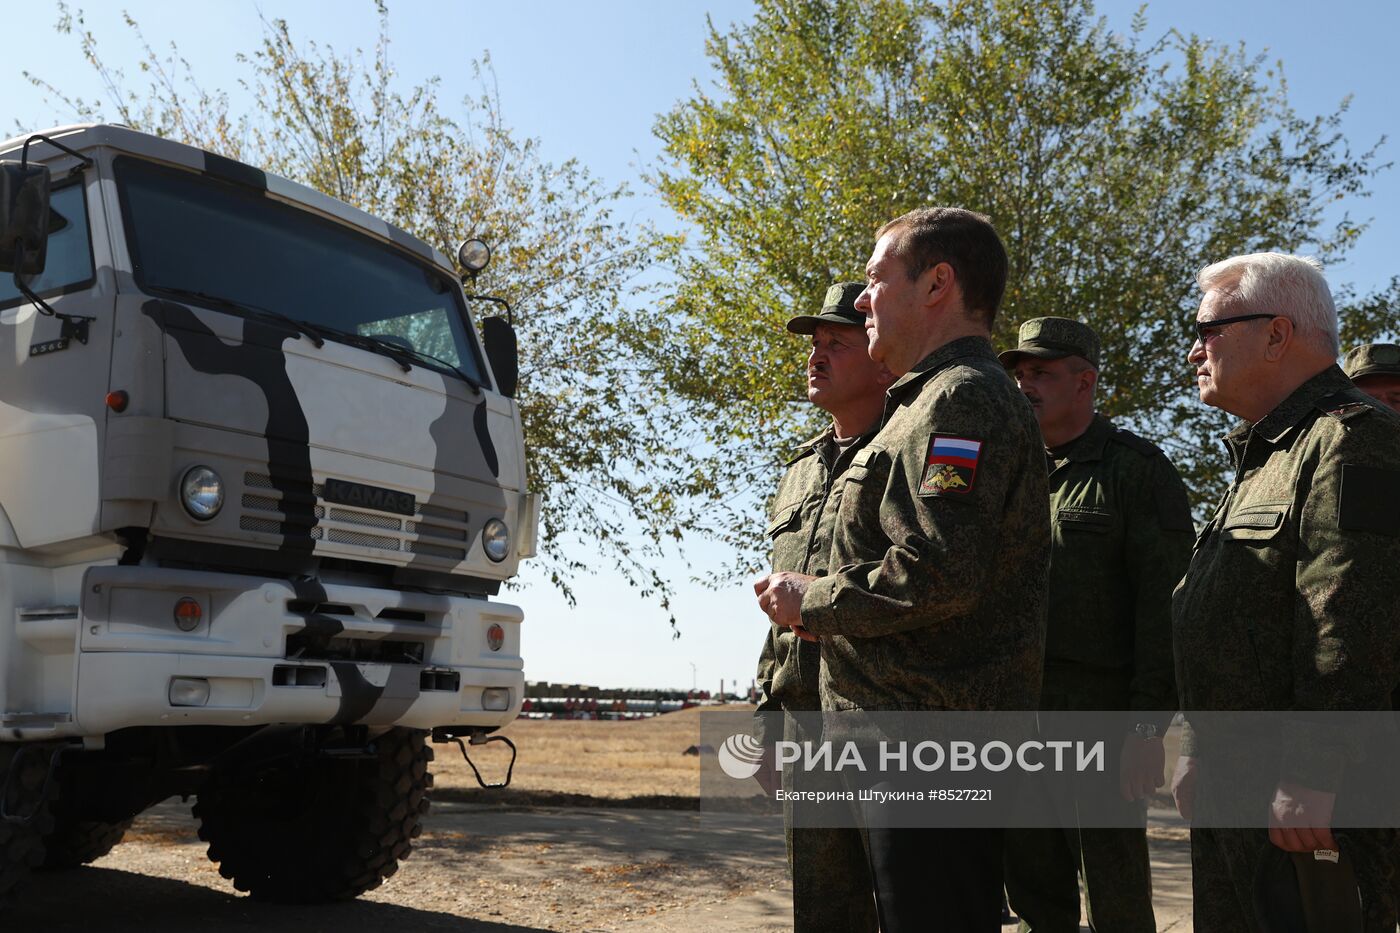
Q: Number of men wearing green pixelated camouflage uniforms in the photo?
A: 5